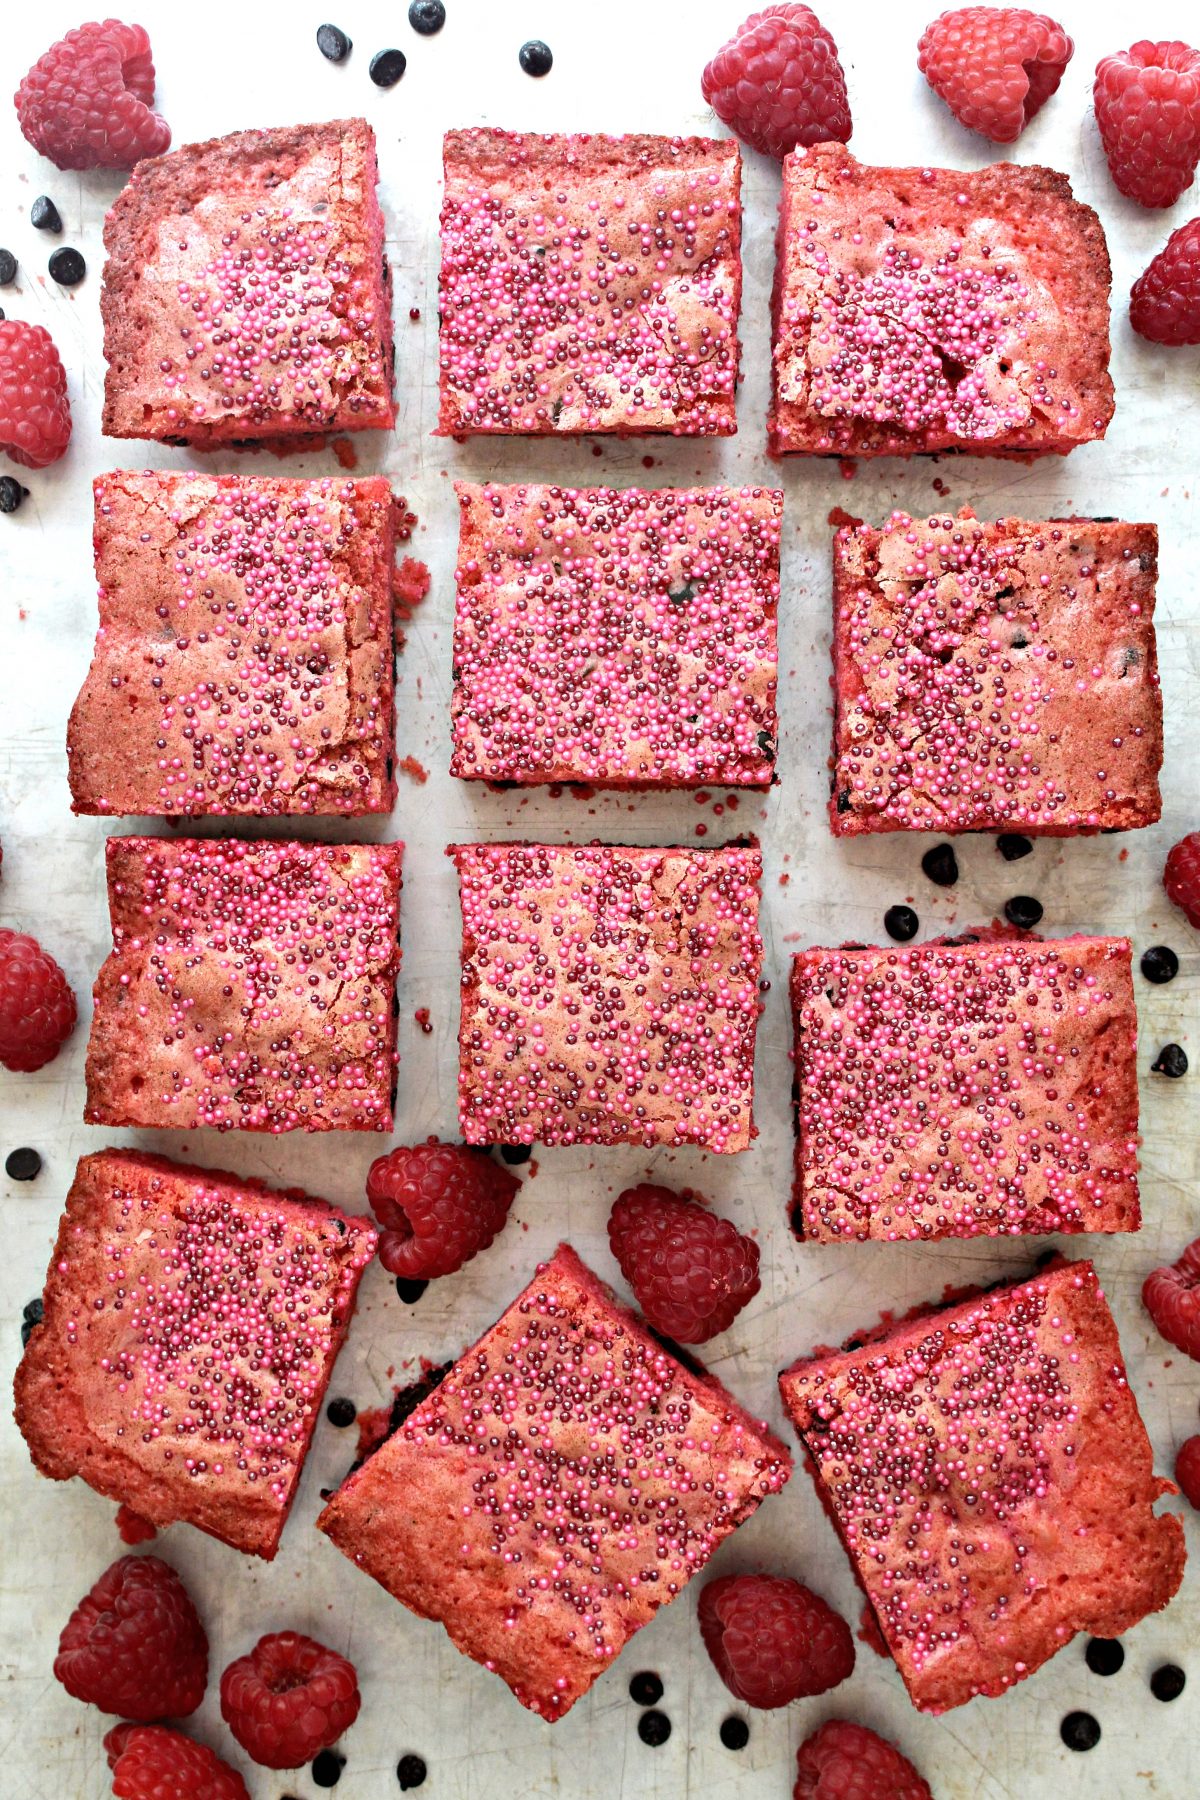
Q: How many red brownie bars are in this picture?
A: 12